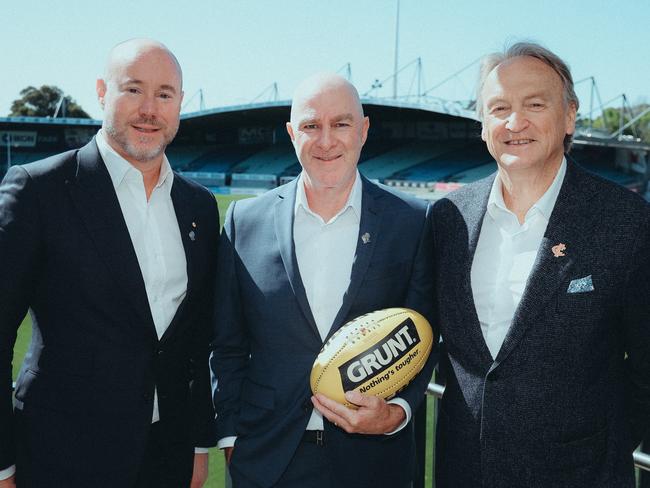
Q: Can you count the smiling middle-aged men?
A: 3